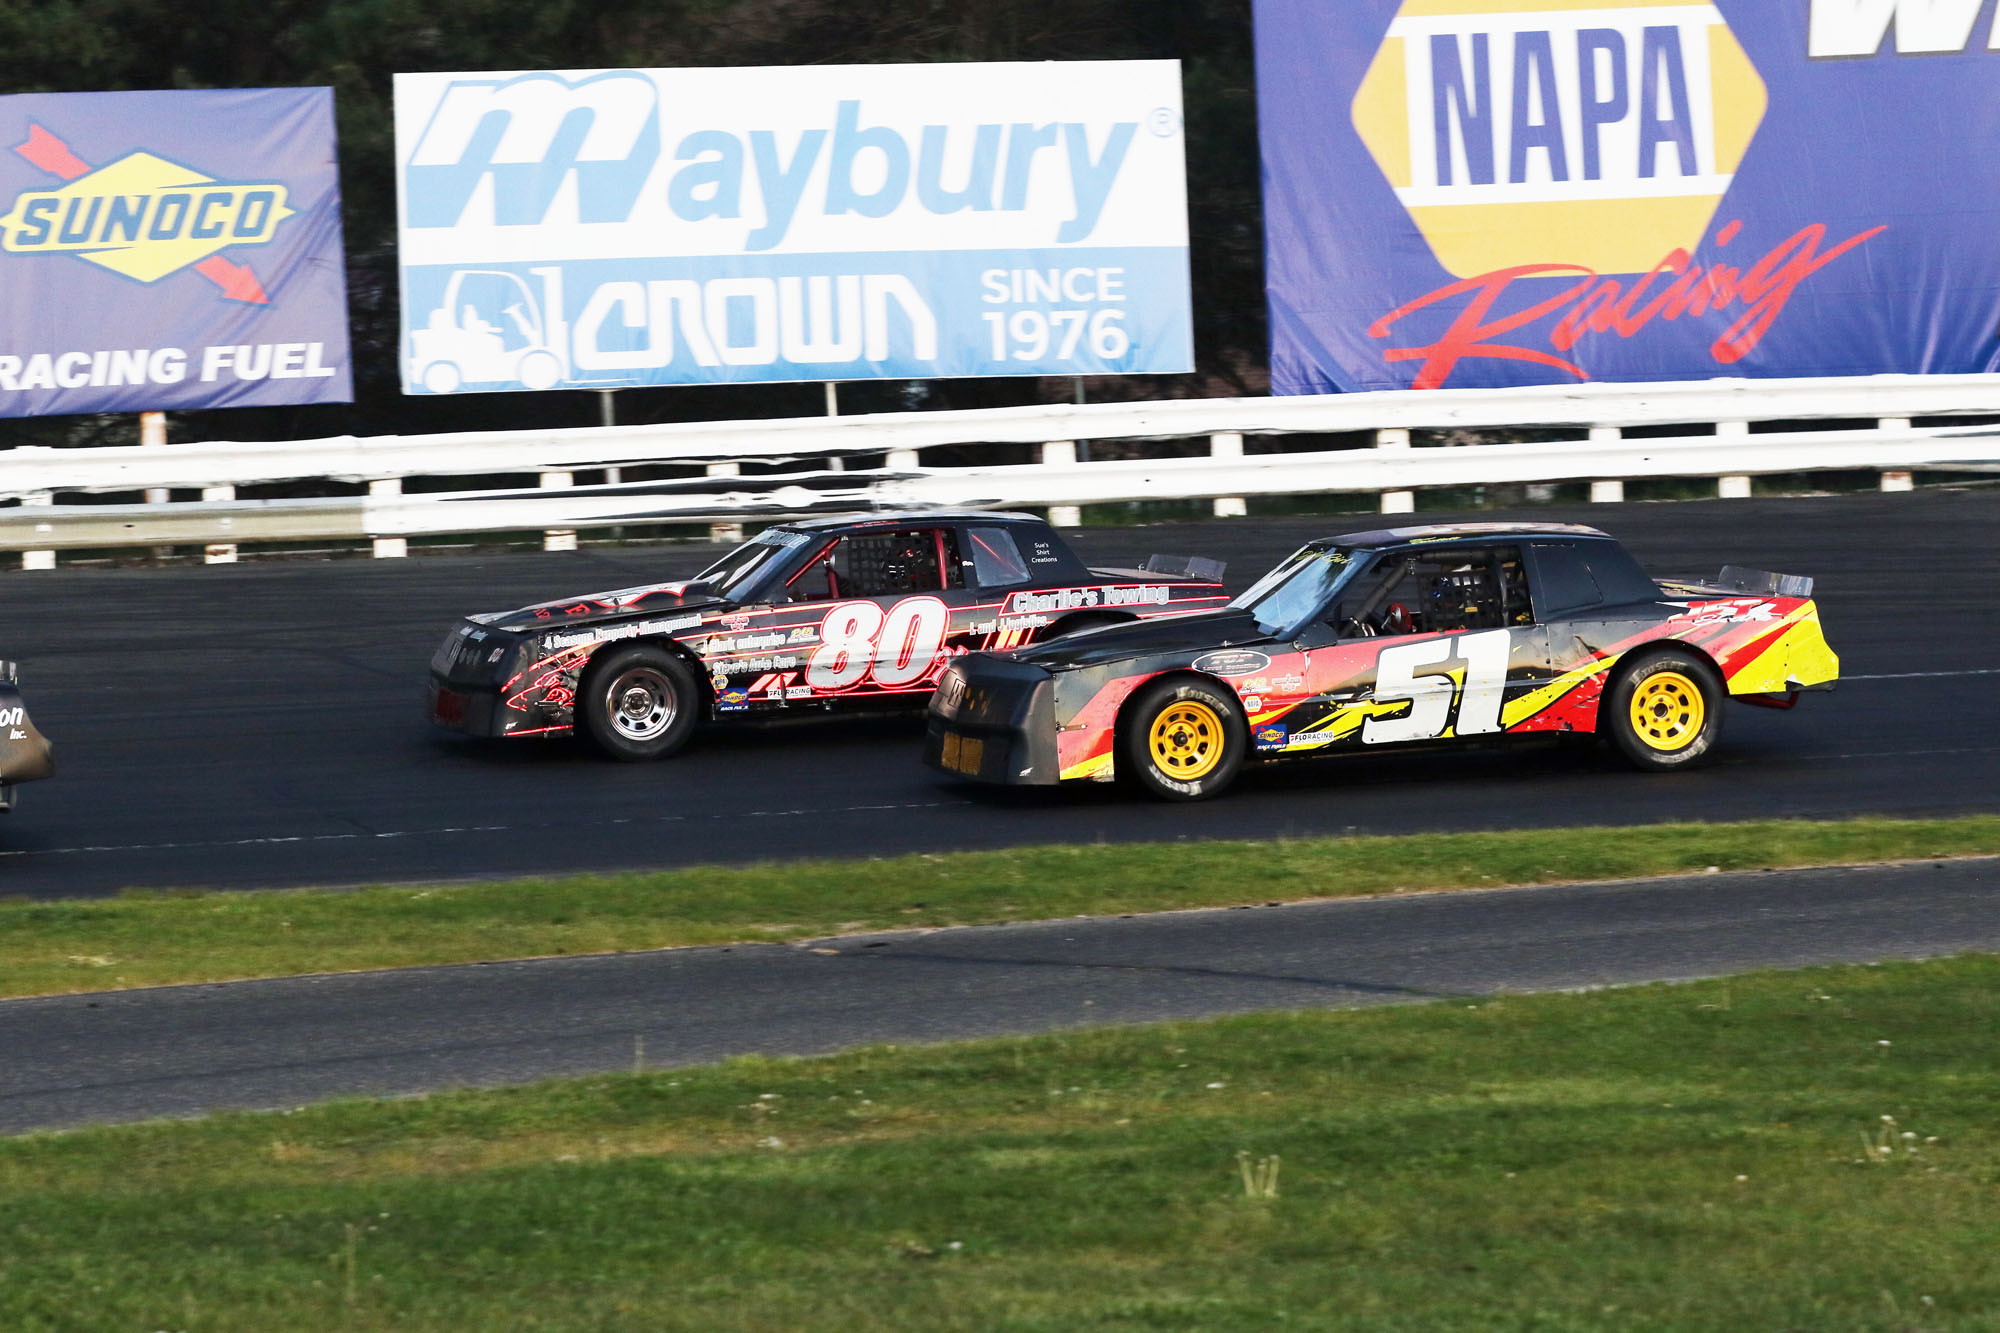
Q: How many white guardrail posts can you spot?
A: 12